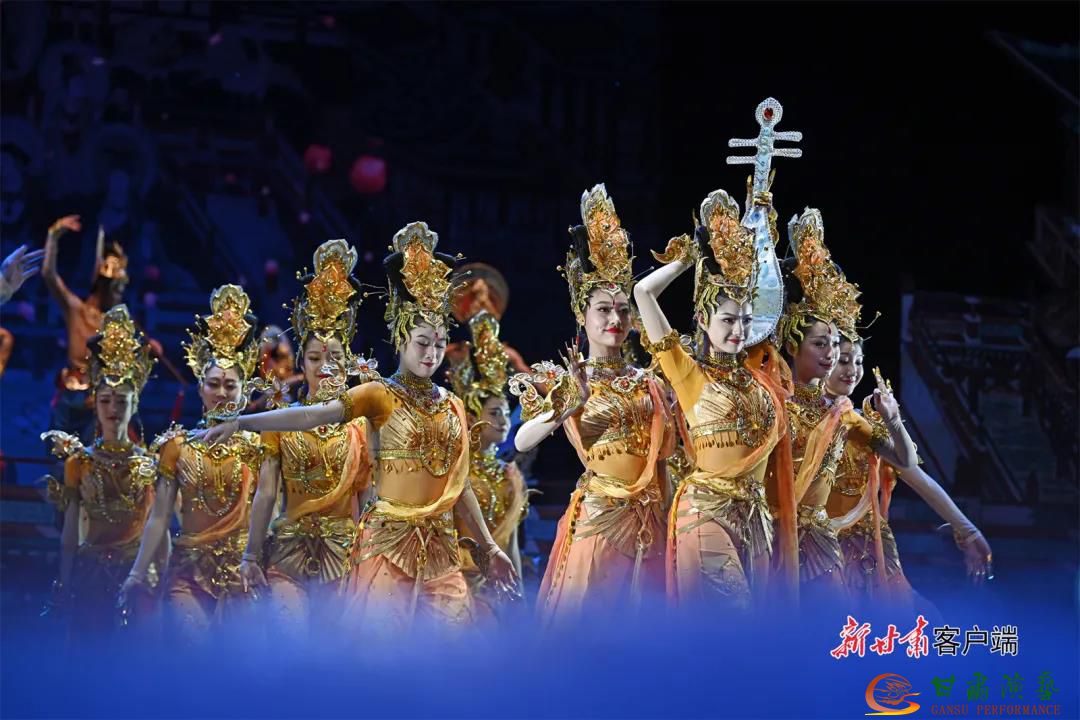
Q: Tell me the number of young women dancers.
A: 9